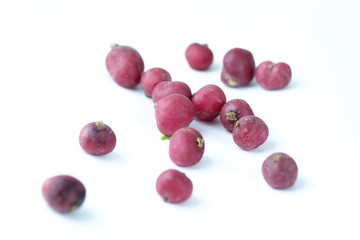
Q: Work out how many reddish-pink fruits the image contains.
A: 15